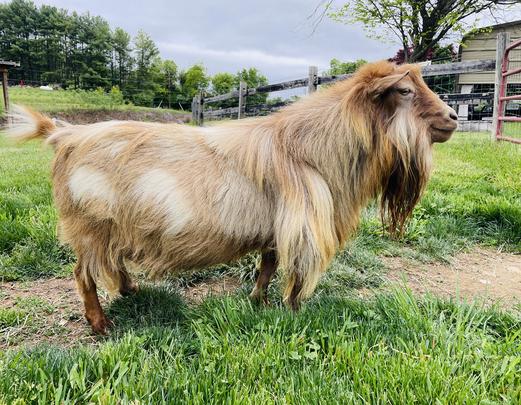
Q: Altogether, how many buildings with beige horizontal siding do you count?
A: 1